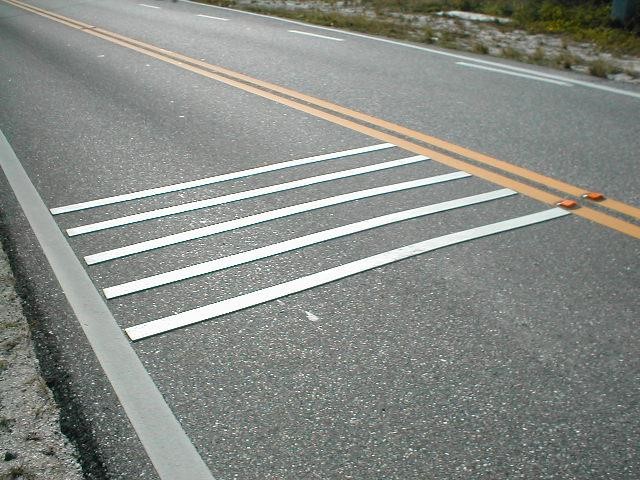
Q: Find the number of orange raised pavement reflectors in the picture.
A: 2